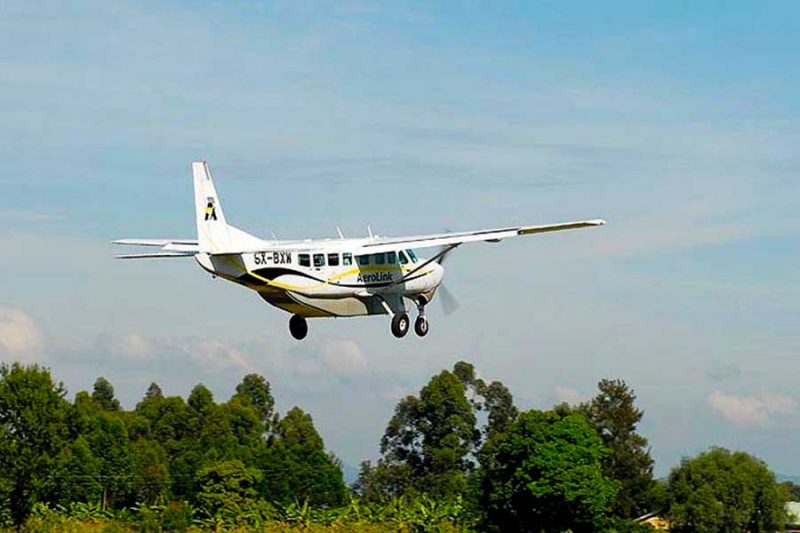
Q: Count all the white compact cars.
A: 0